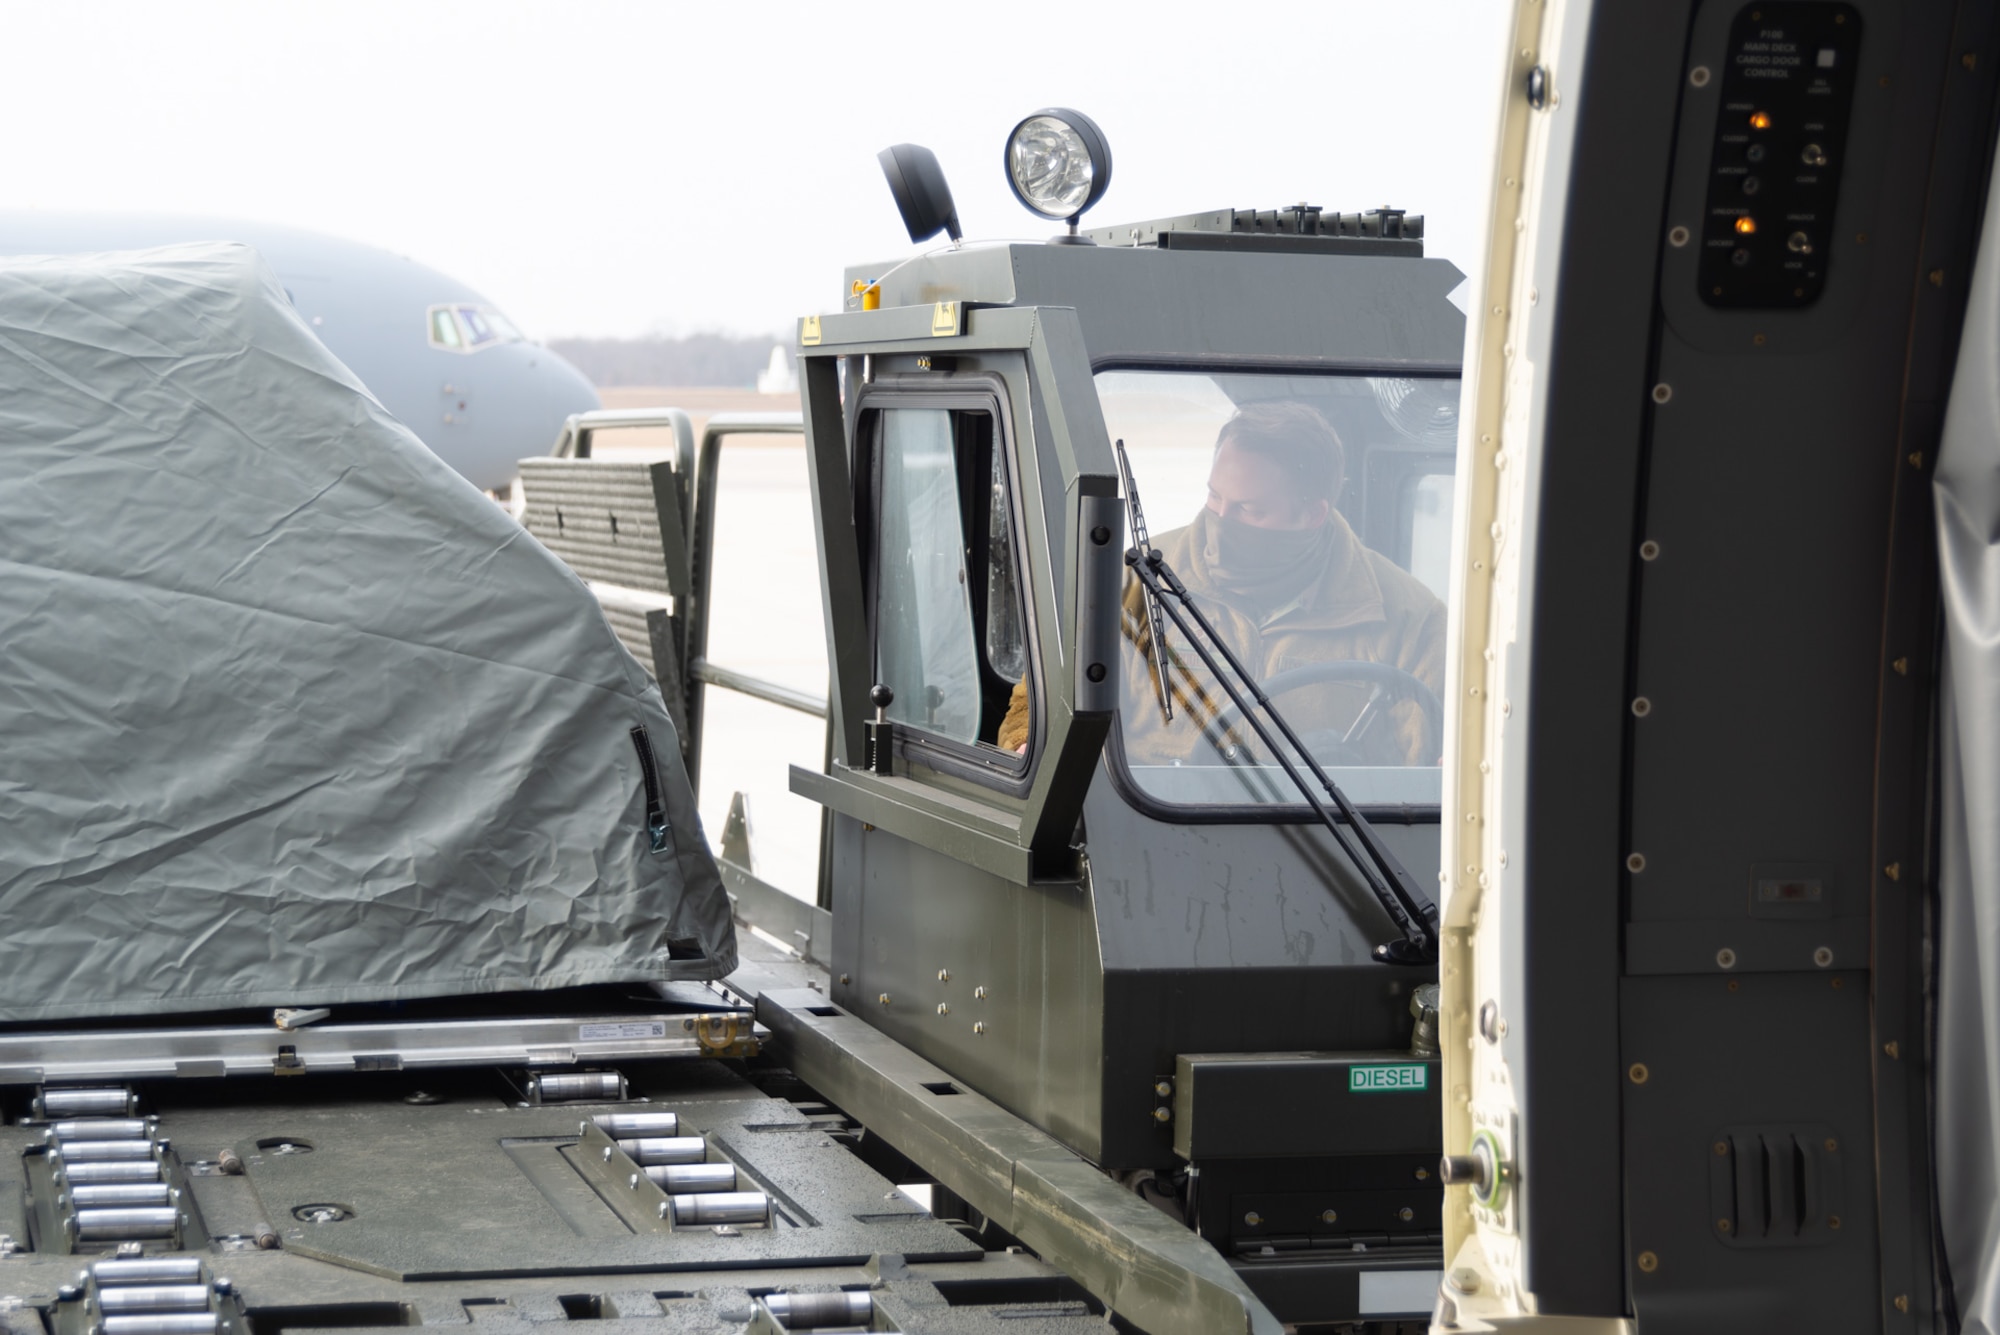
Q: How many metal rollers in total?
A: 15